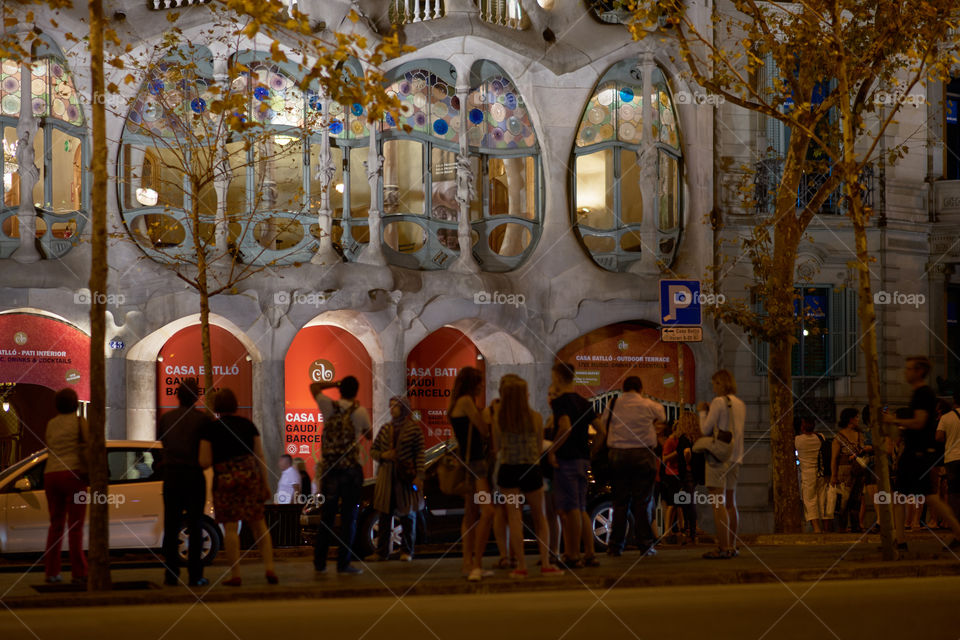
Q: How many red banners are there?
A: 5